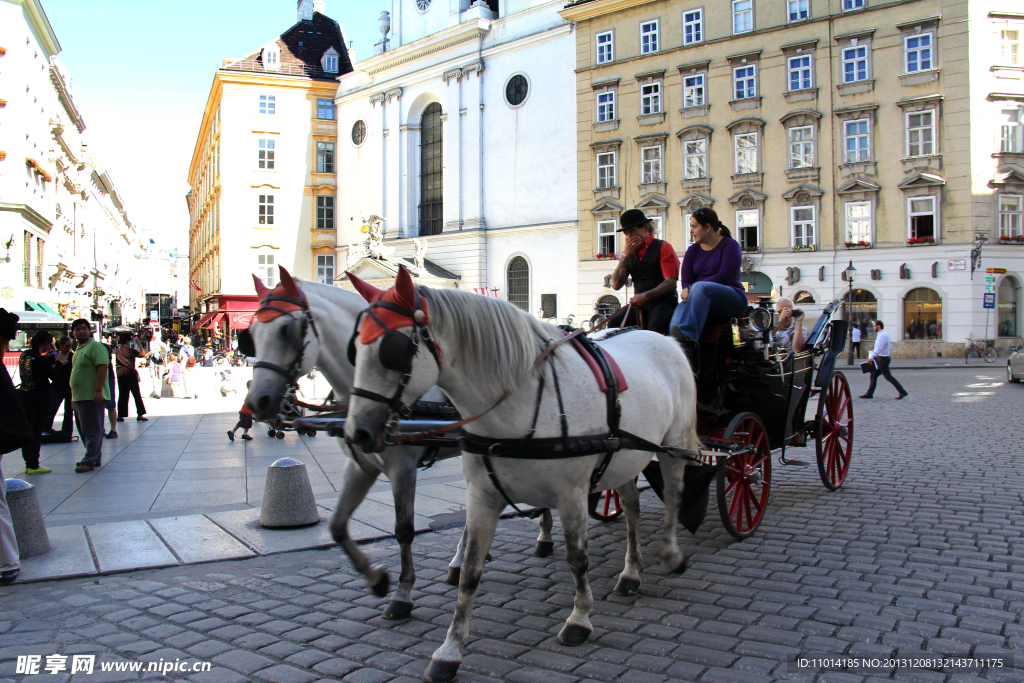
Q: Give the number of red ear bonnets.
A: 2